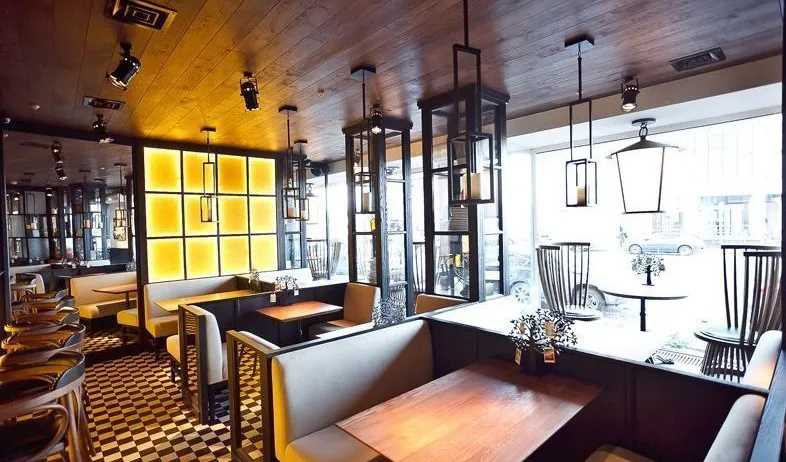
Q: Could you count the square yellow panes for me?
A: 12